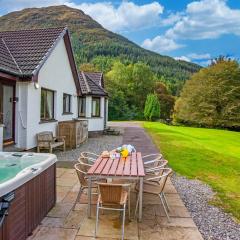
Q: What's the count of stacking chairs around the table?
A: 7